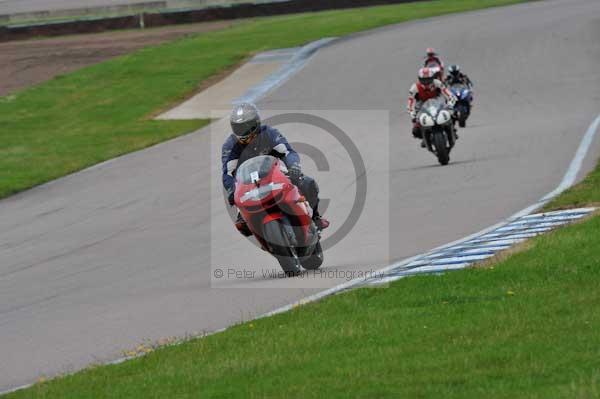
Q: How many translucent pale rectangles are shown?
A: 1